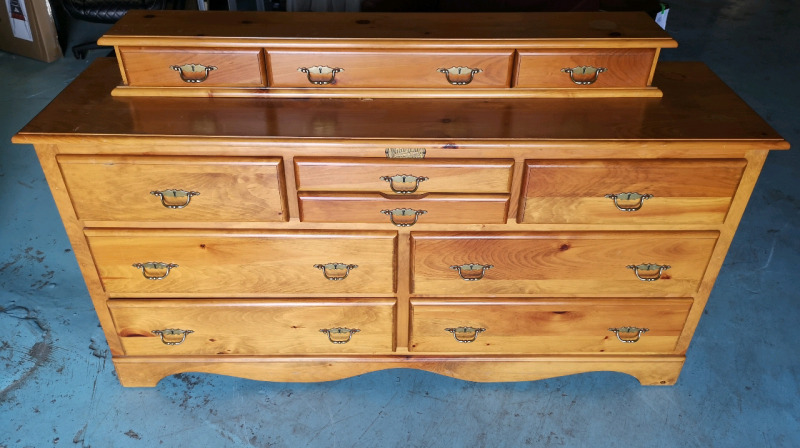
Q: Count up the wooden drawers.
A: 11